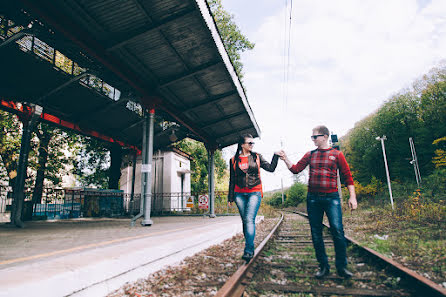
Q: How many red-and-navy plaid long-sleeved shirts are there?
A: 1